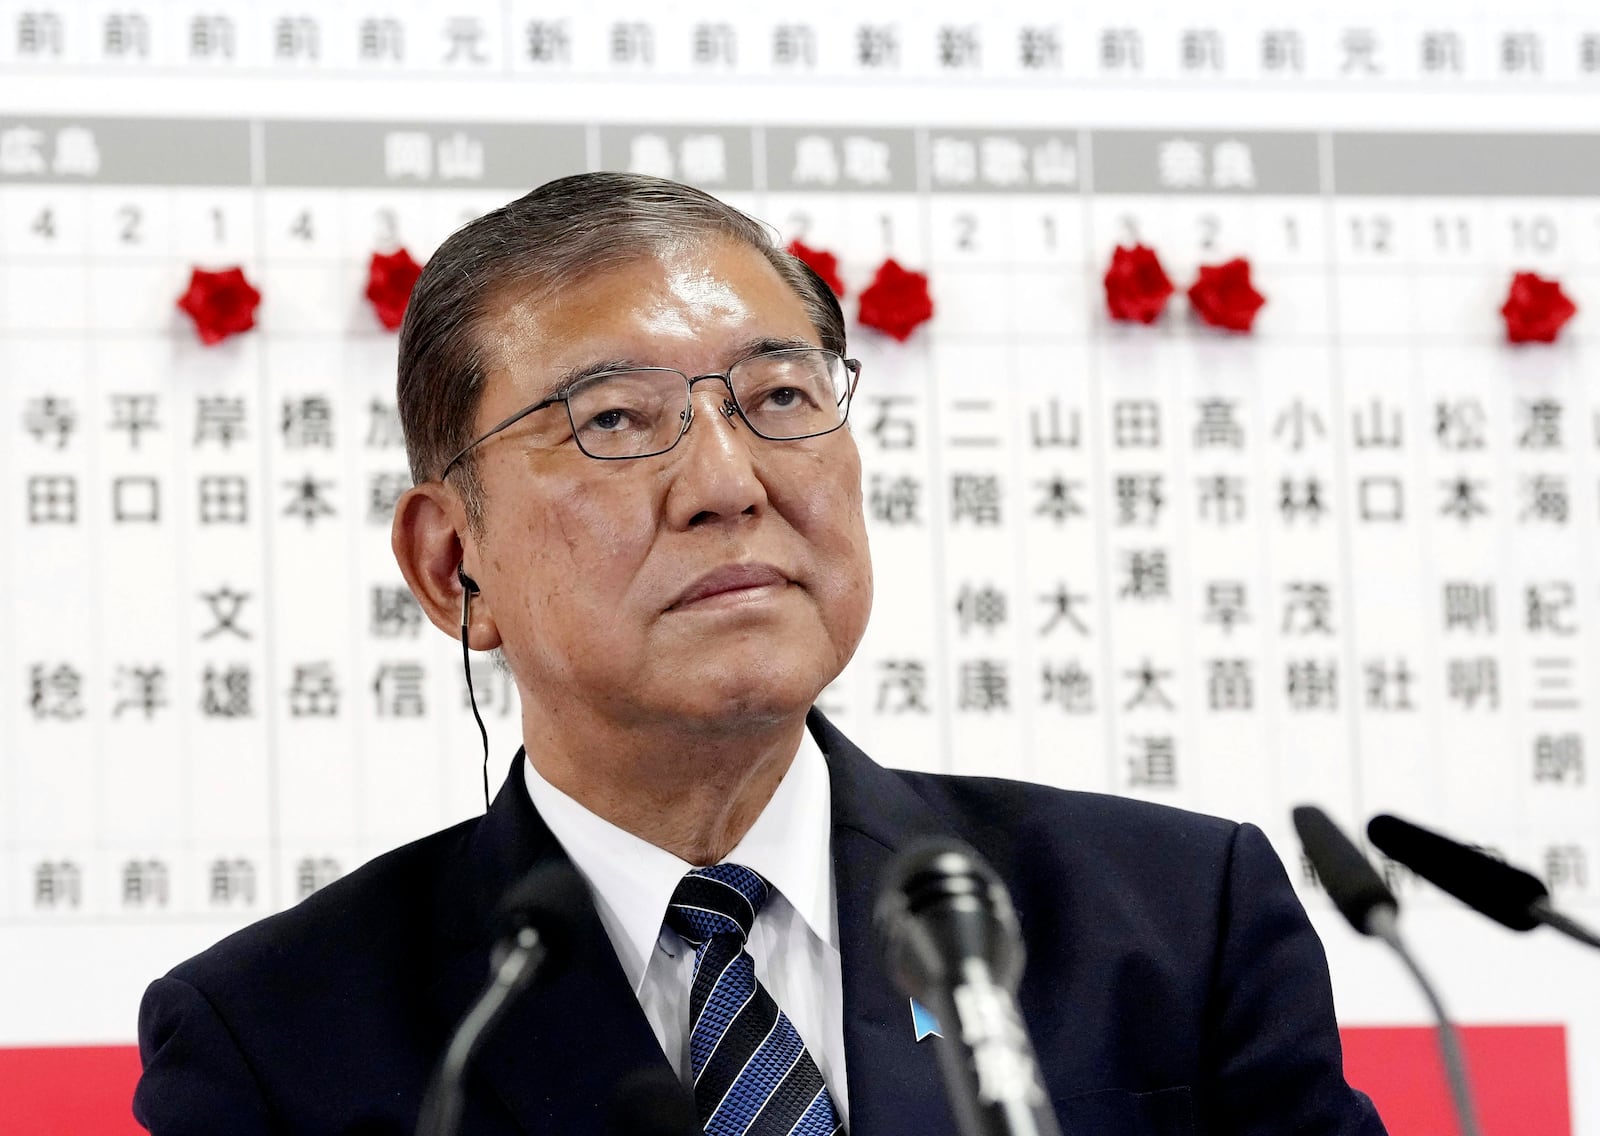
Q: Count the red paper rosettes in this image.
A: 7